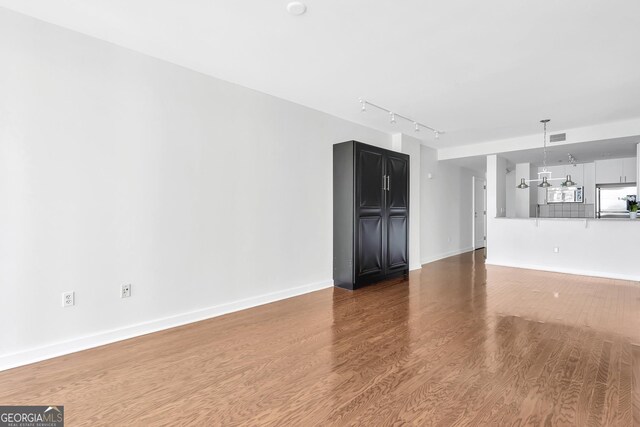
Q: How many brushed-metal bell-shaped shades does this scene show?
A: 3